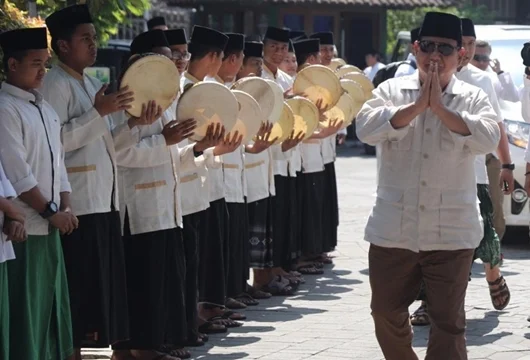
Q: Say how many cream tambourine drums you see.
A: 13